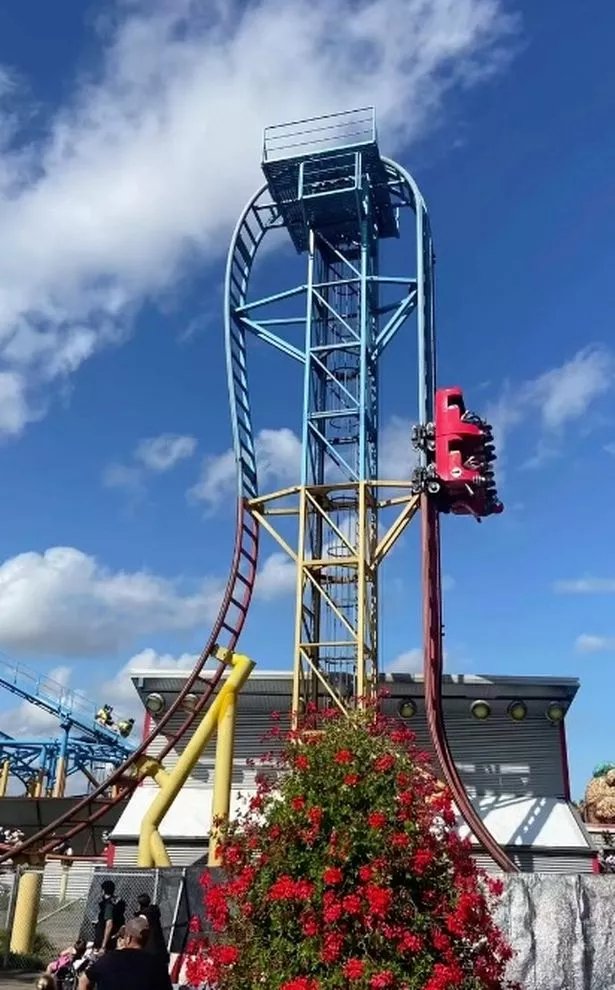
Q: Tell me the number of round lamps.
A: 6